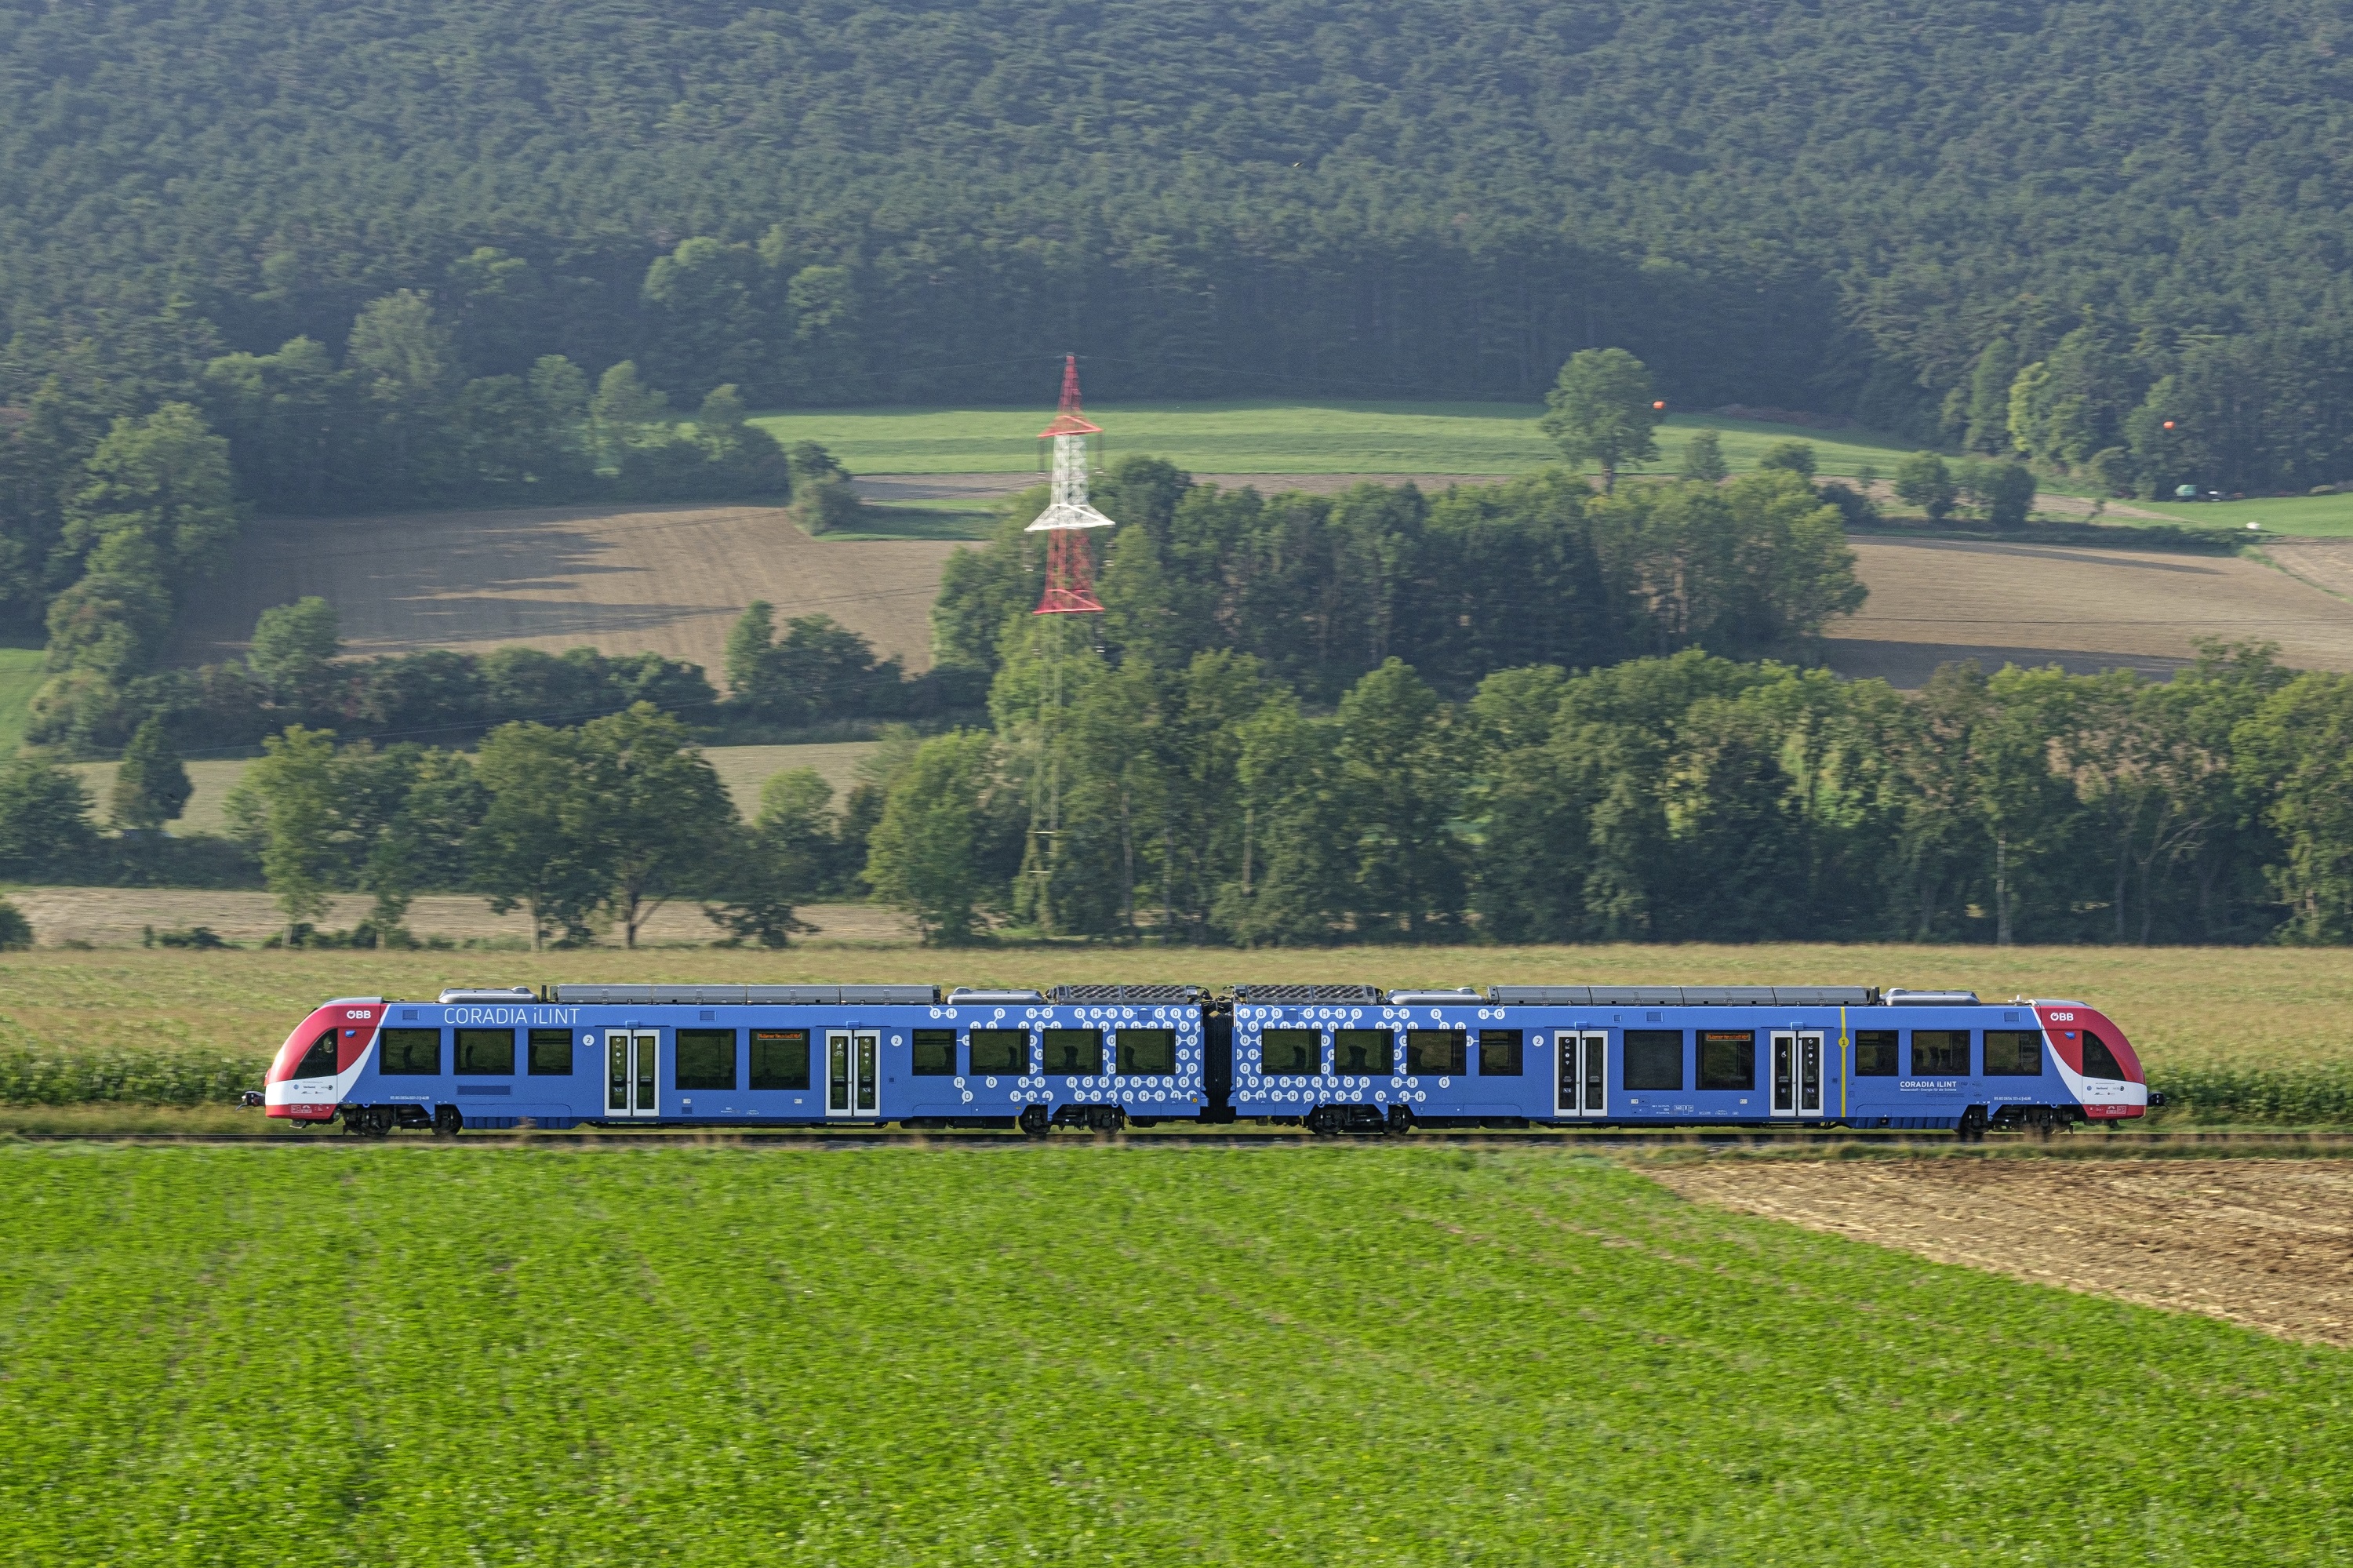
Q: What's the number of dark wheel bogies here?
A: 4